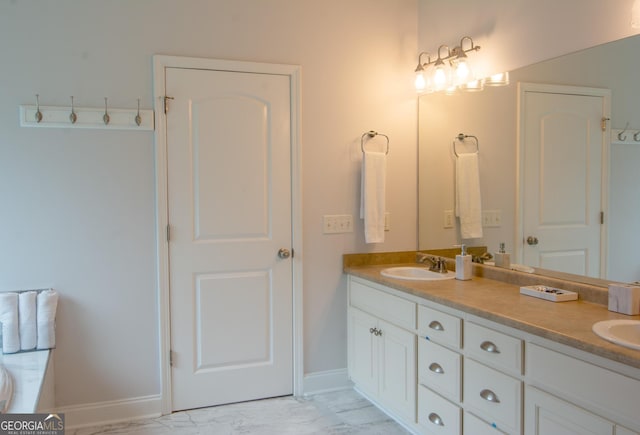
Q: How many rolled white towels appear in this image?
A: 3